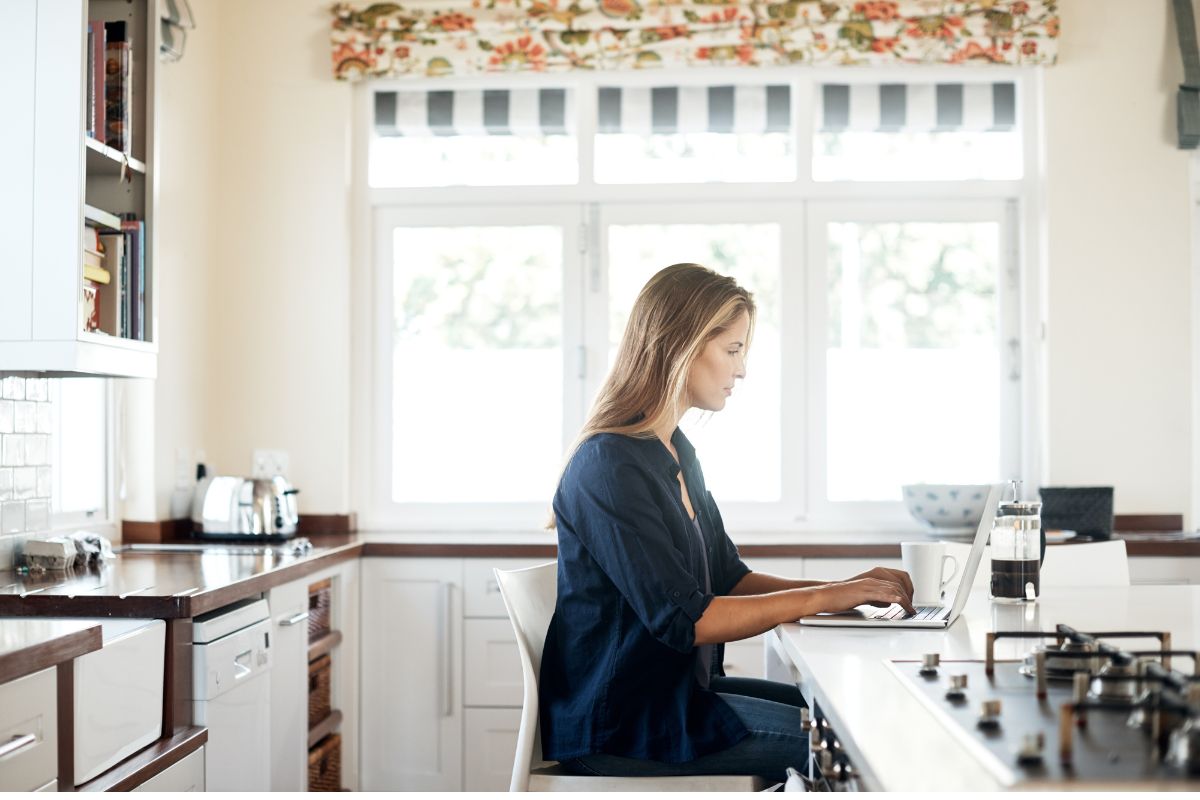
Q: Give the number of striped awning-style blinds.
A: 3